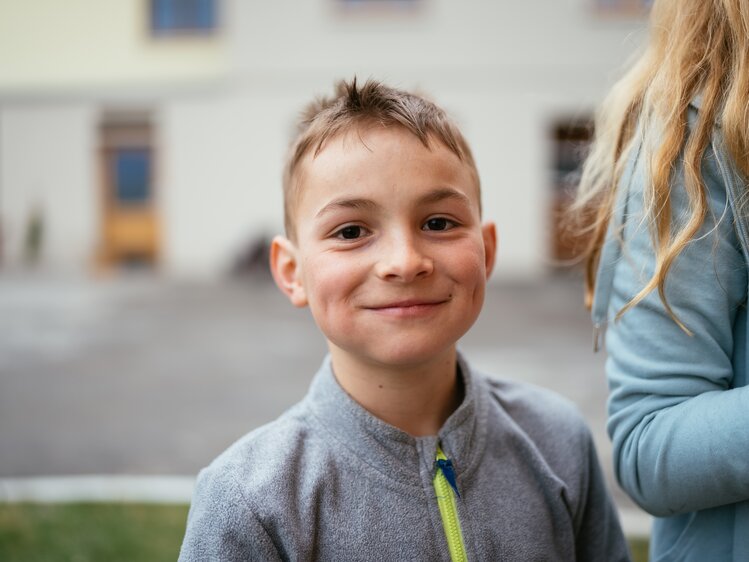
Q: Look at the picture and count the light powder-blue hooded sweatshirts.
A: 1